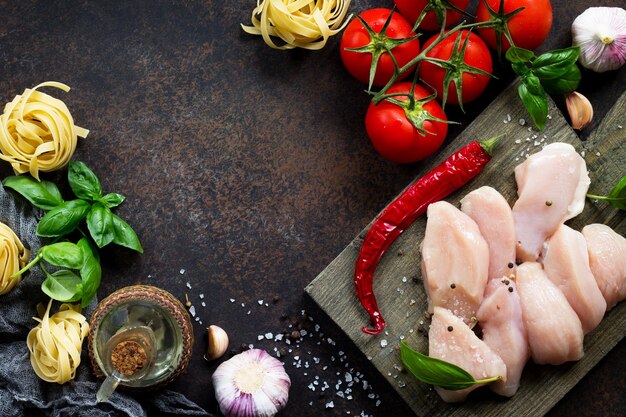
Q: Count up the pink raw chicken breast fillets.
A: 8